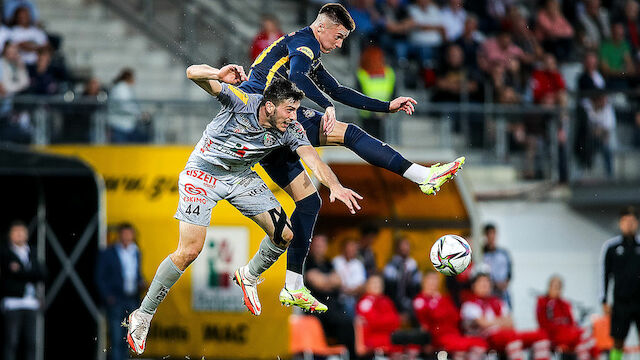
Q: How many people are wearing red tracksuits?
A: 4